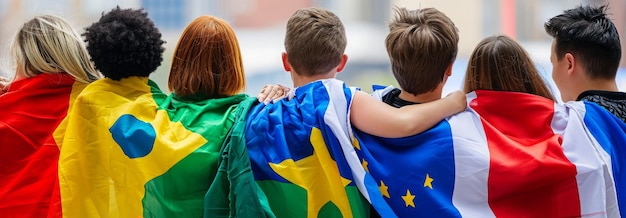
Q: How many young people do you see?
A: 7